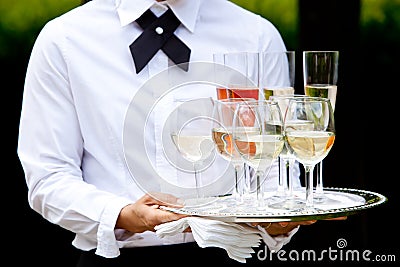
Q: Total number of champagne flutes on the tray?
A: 4